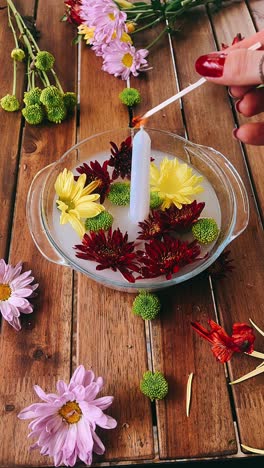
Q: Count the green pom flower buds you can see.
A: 15